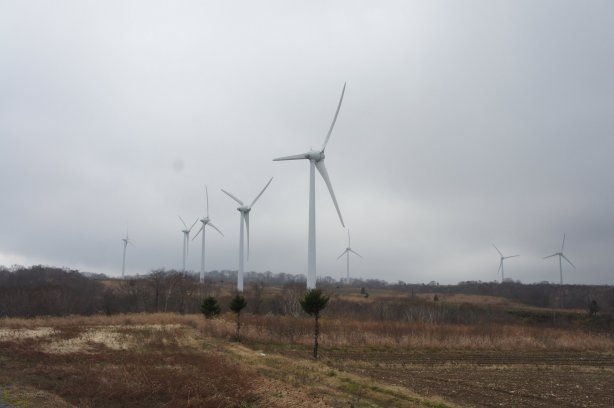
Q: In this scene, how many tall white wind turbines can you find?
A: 8